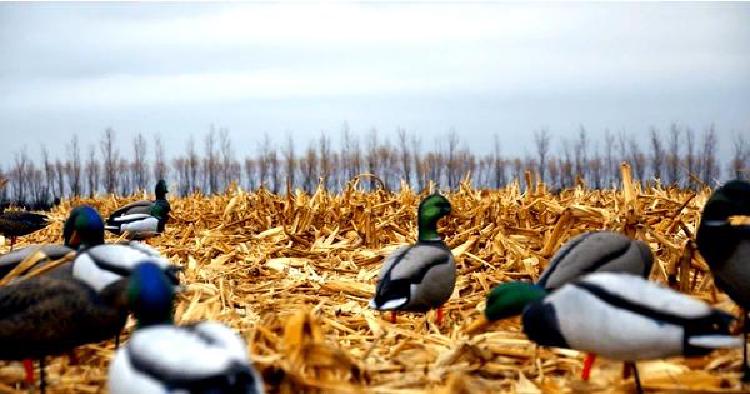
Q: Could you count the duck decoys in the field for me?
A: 11